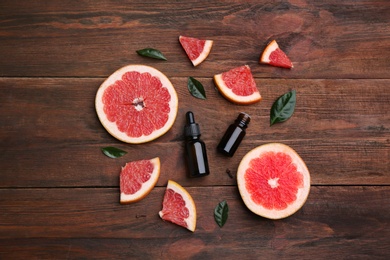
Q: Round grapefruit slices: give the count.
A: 2